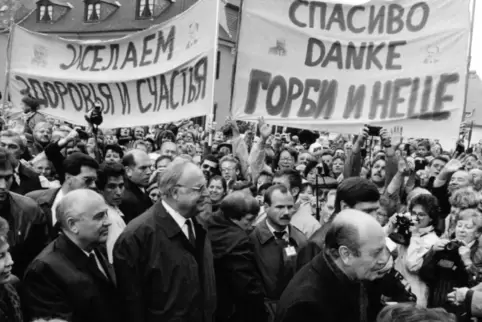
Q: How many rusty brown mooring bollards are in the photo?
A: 0